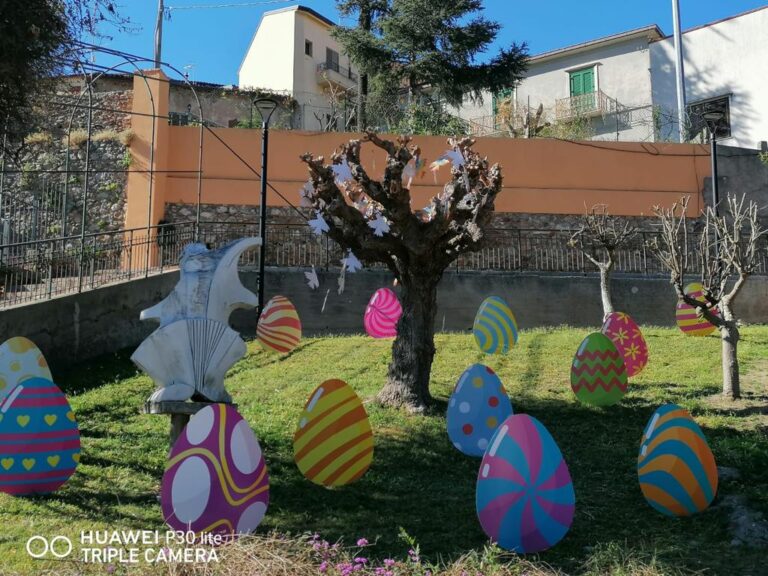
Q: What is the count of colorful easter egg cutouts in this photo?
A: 13